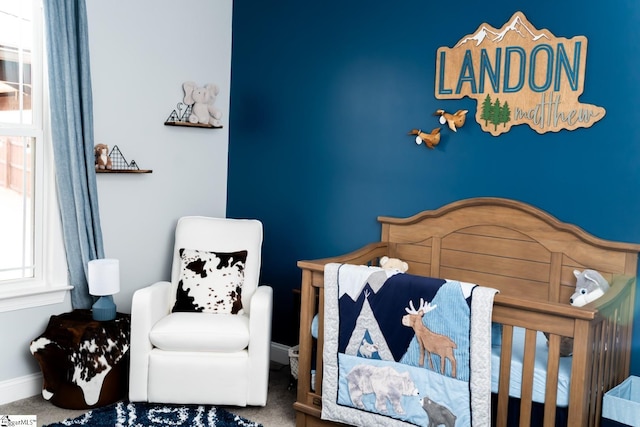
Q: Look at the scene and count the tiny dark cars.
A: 0